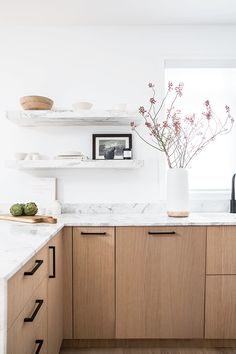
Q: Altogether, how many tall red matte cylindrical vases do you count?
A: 0